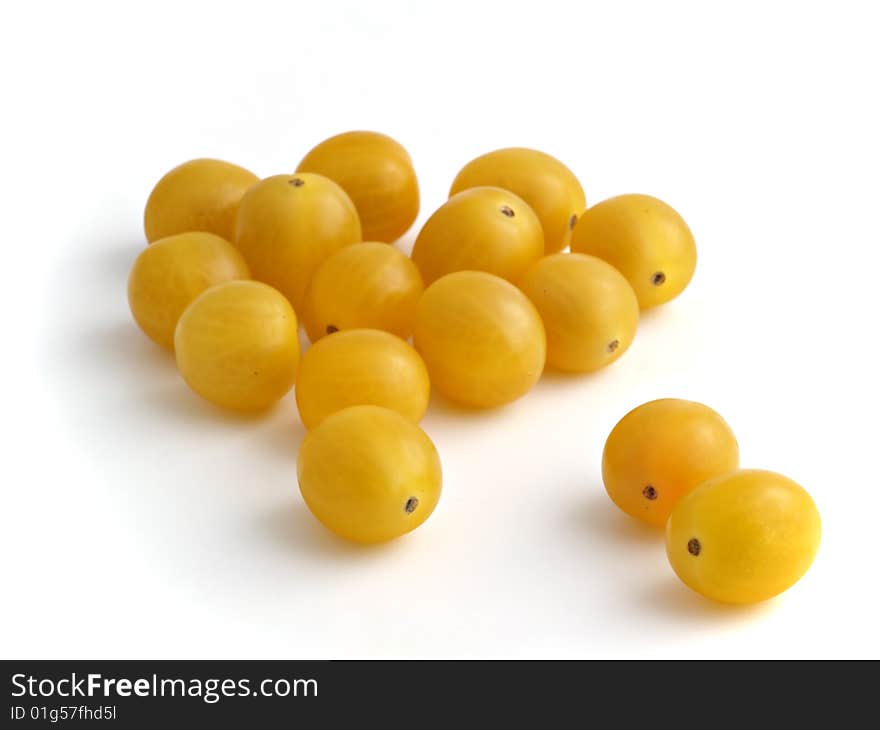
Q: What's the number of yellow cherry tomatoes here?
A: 15